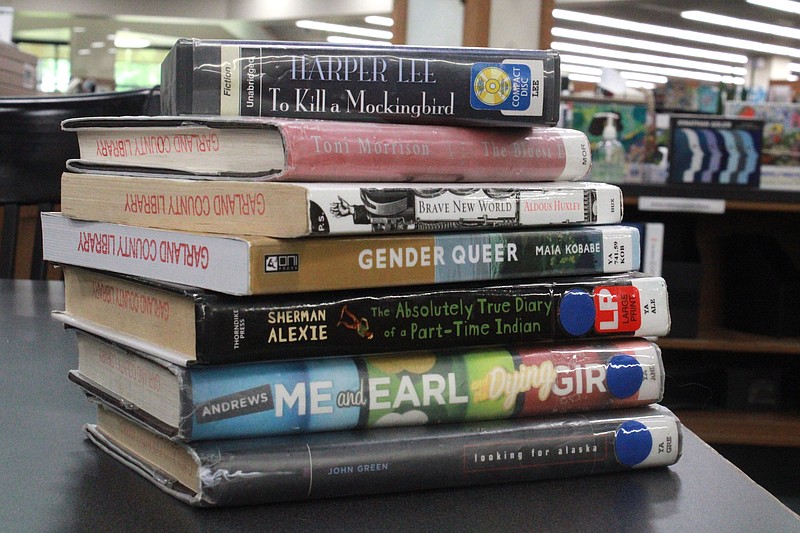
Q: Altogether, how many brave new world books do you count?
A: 1